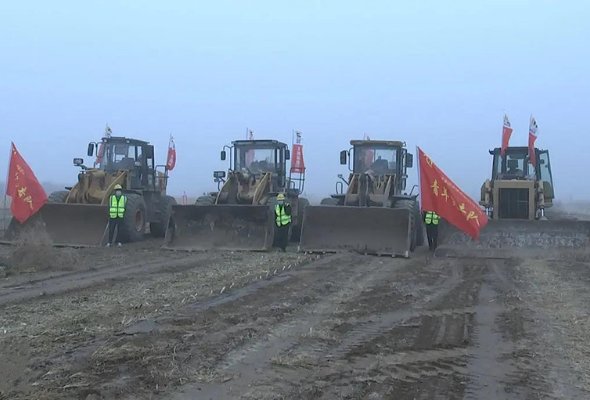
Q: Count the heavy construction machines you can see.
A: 4